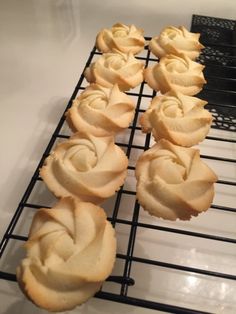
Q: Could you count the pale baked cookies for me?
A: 9